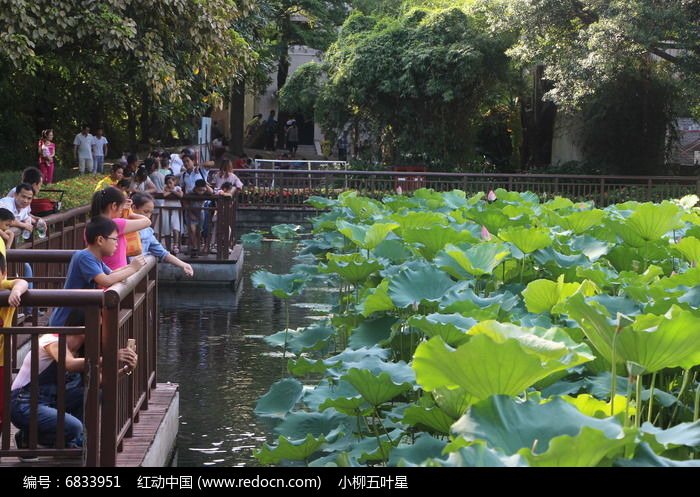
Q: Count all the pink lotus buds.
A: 3